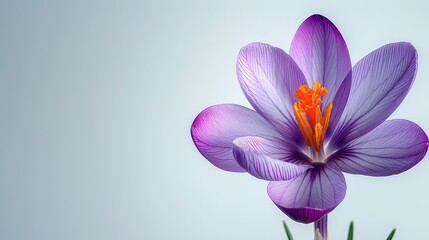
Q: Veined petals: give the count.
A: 7